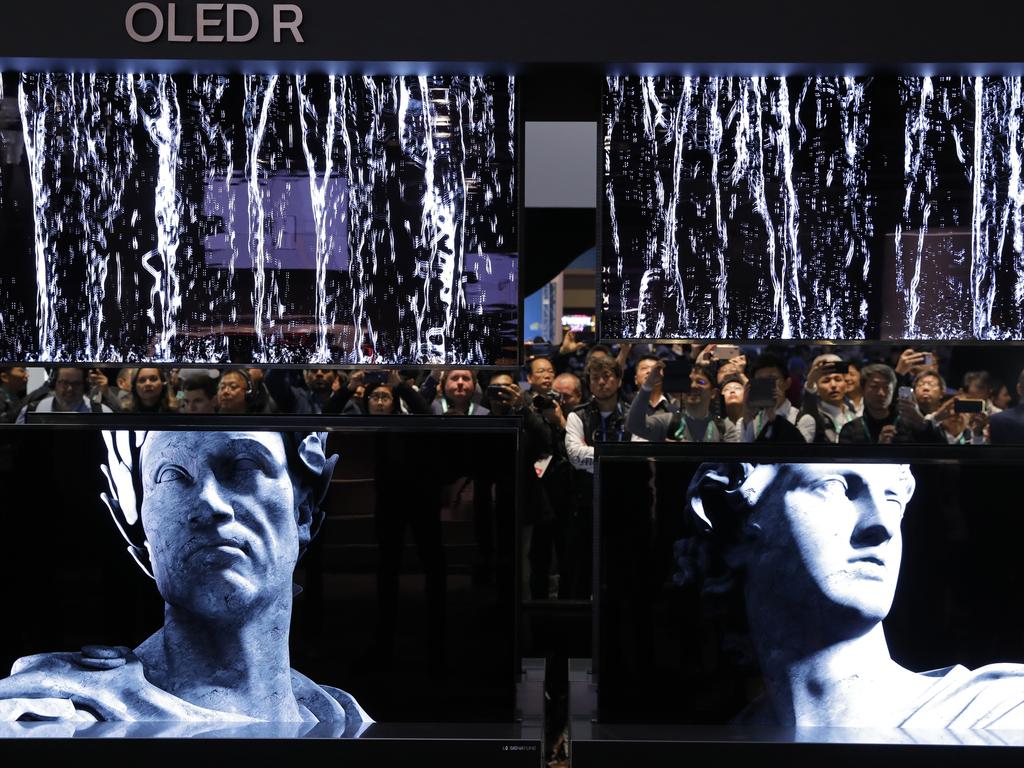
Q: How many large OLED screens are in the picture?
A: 4